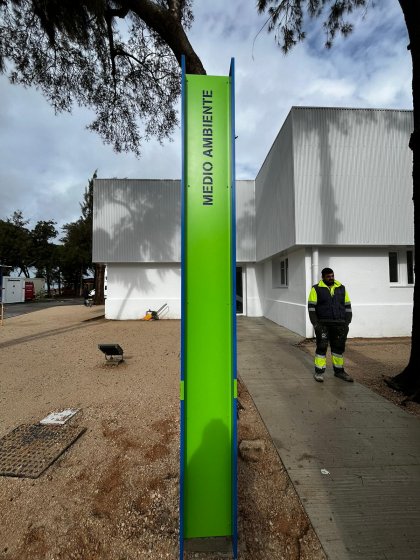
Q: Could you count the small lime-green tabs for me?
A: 2